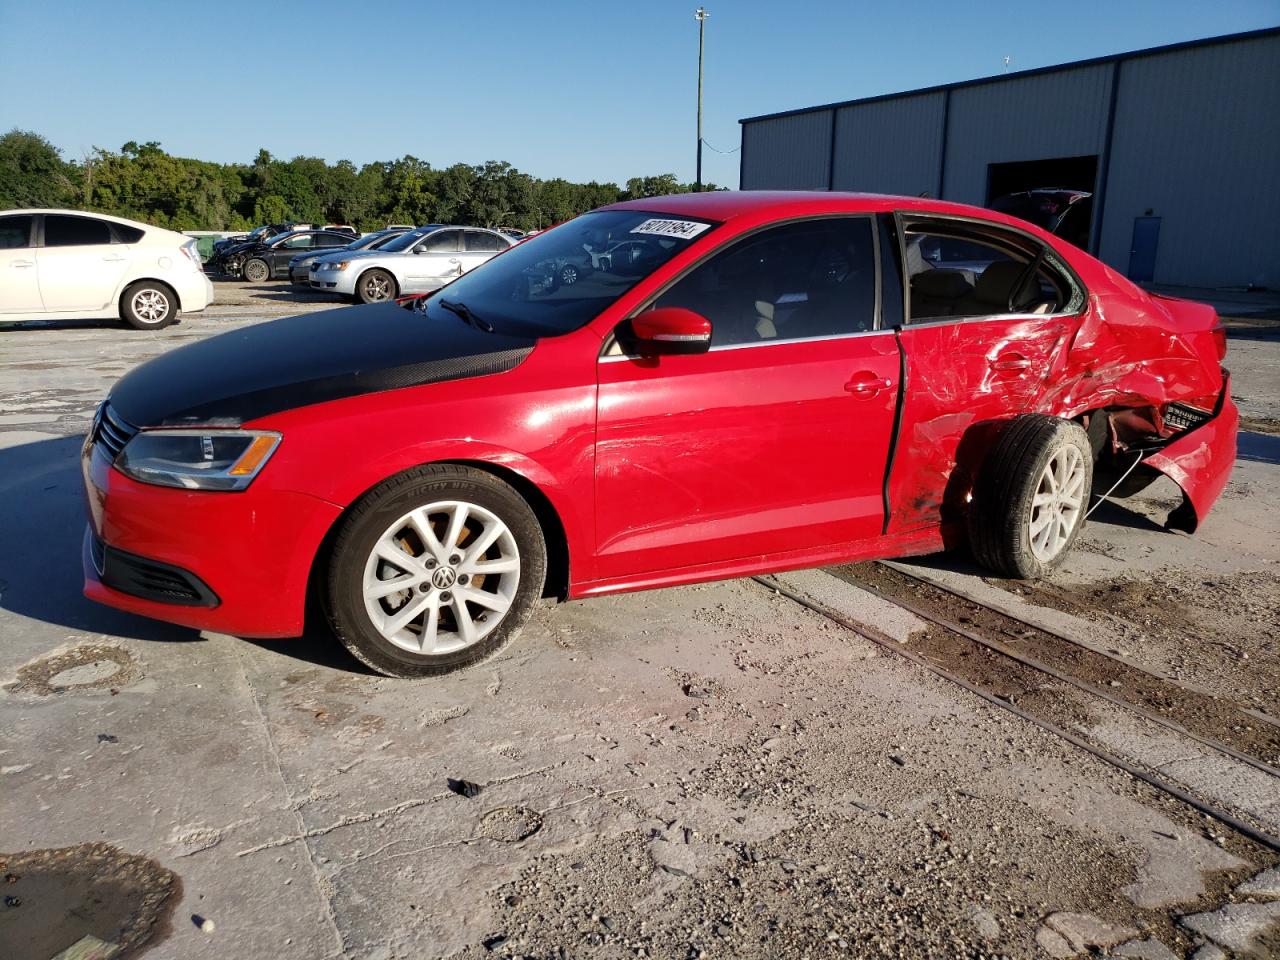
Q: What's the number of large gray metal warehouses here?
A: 1